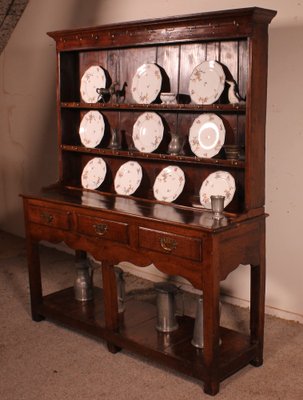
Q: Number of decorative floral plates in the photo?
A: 10